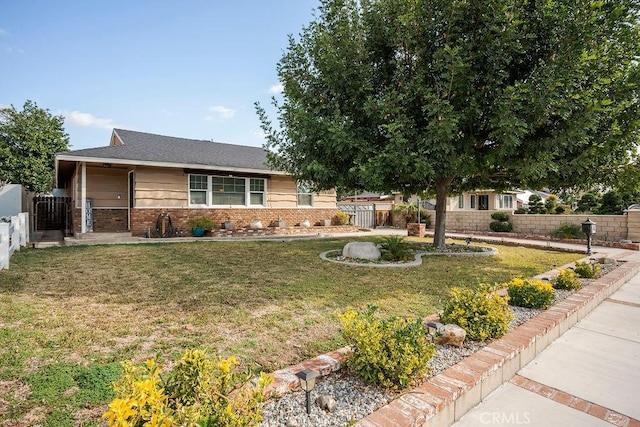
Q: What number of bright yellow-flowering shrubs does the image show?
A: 6